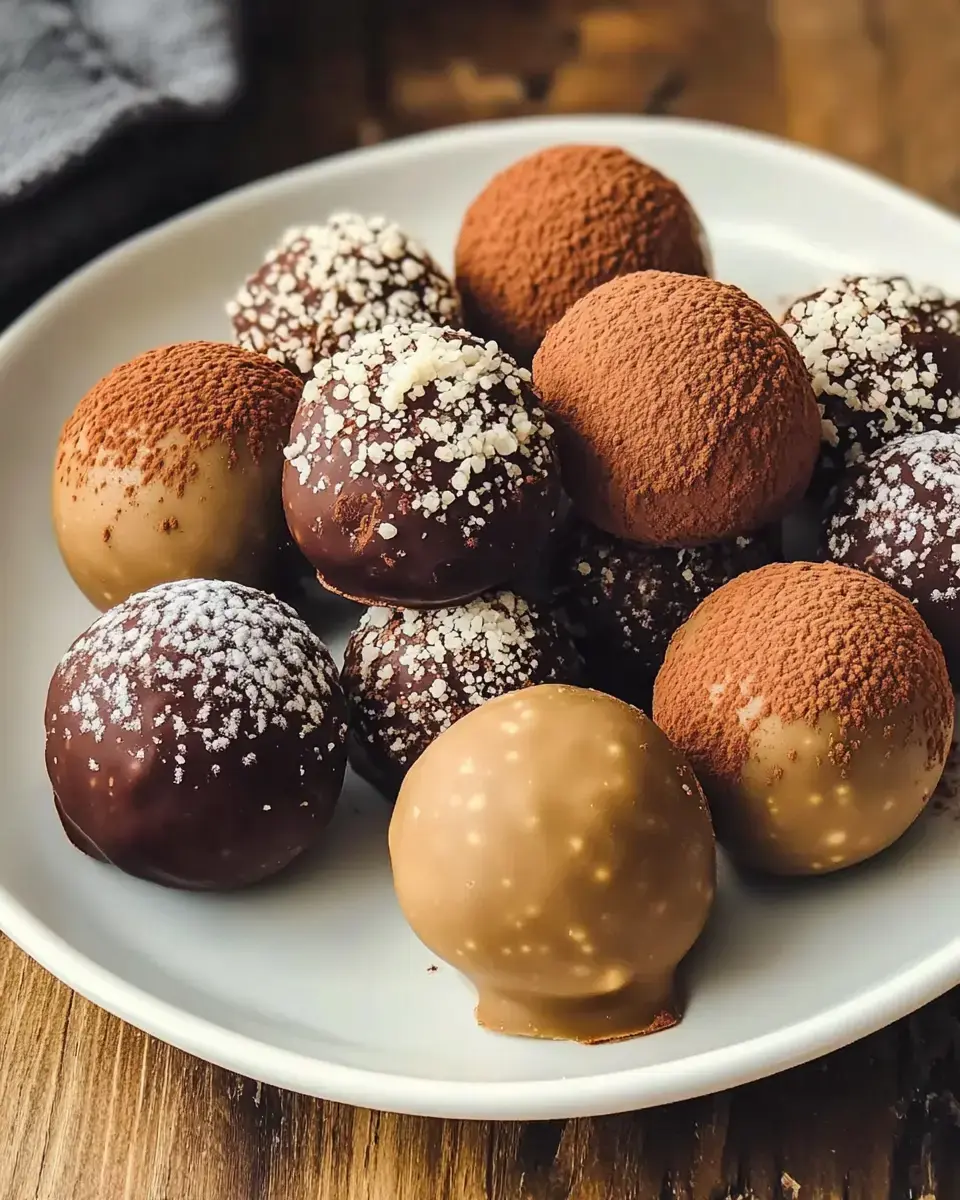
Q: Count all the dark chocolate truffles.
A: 7